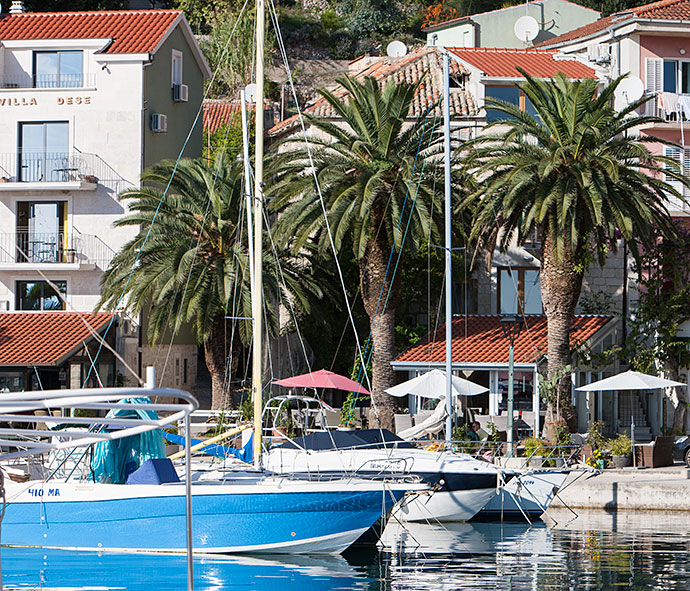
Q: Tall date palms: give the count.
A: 3